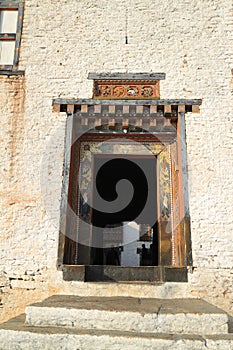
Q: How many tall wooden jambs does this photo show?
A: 2